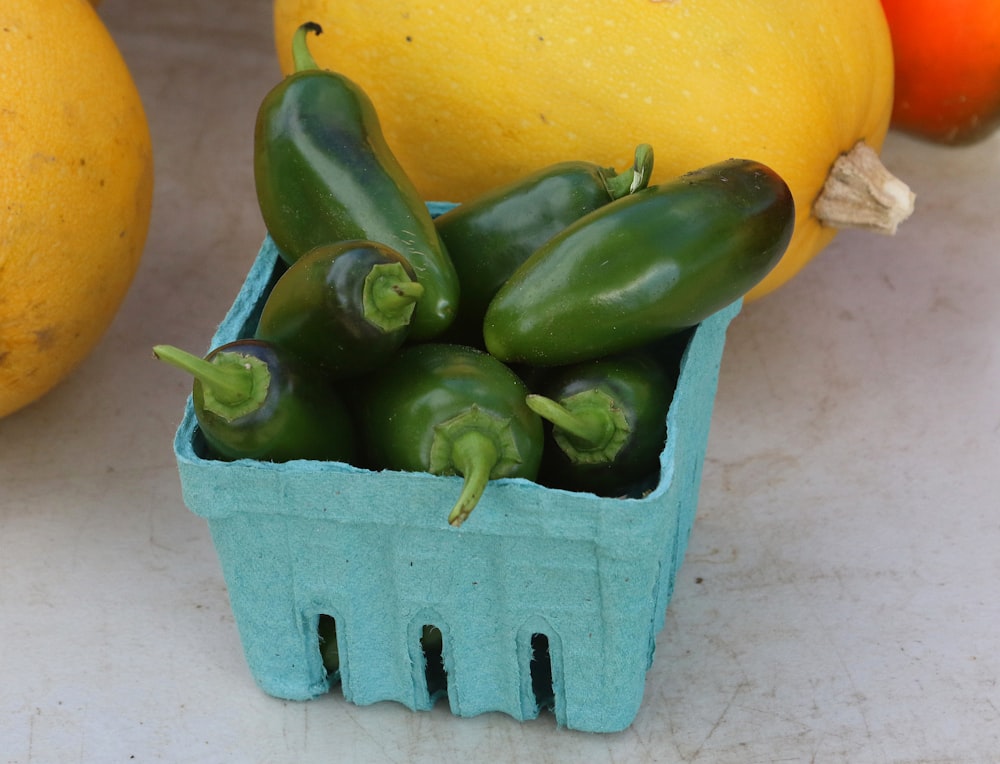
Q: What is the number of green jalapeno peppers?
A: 7